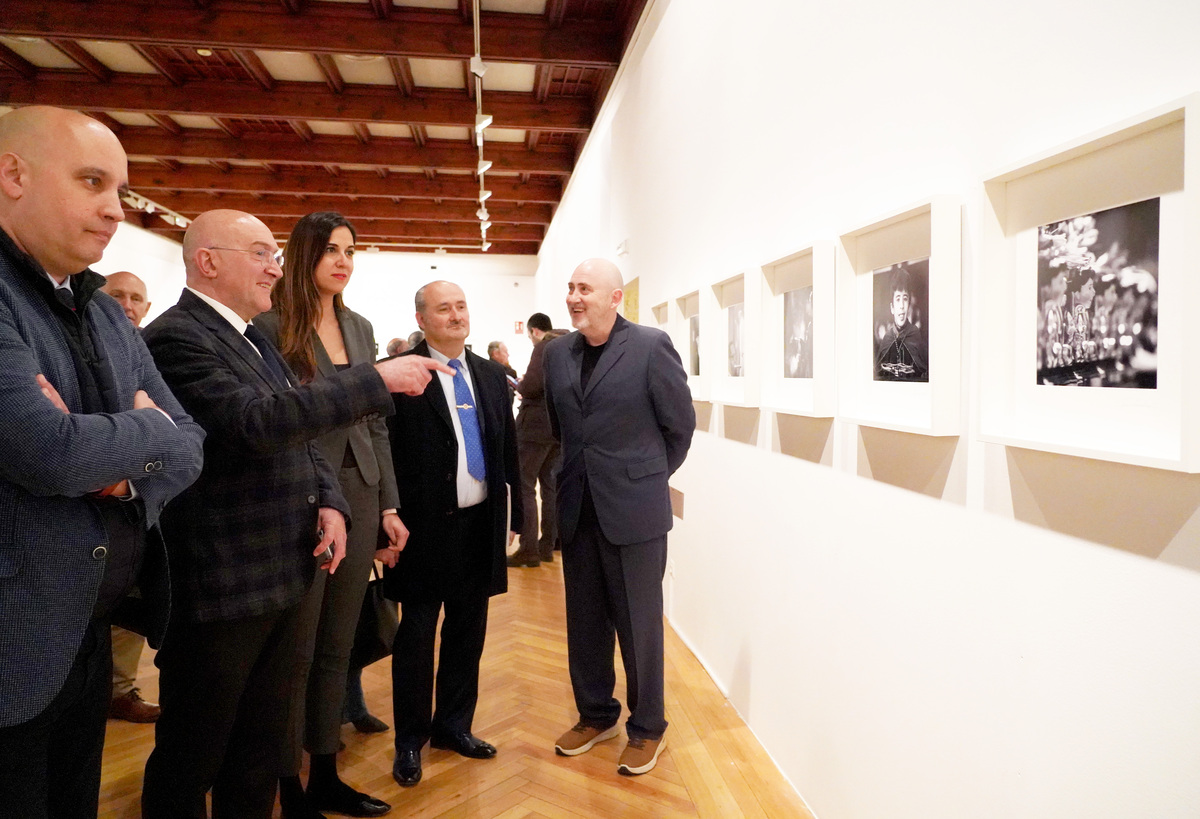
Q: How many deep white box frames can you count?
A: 6